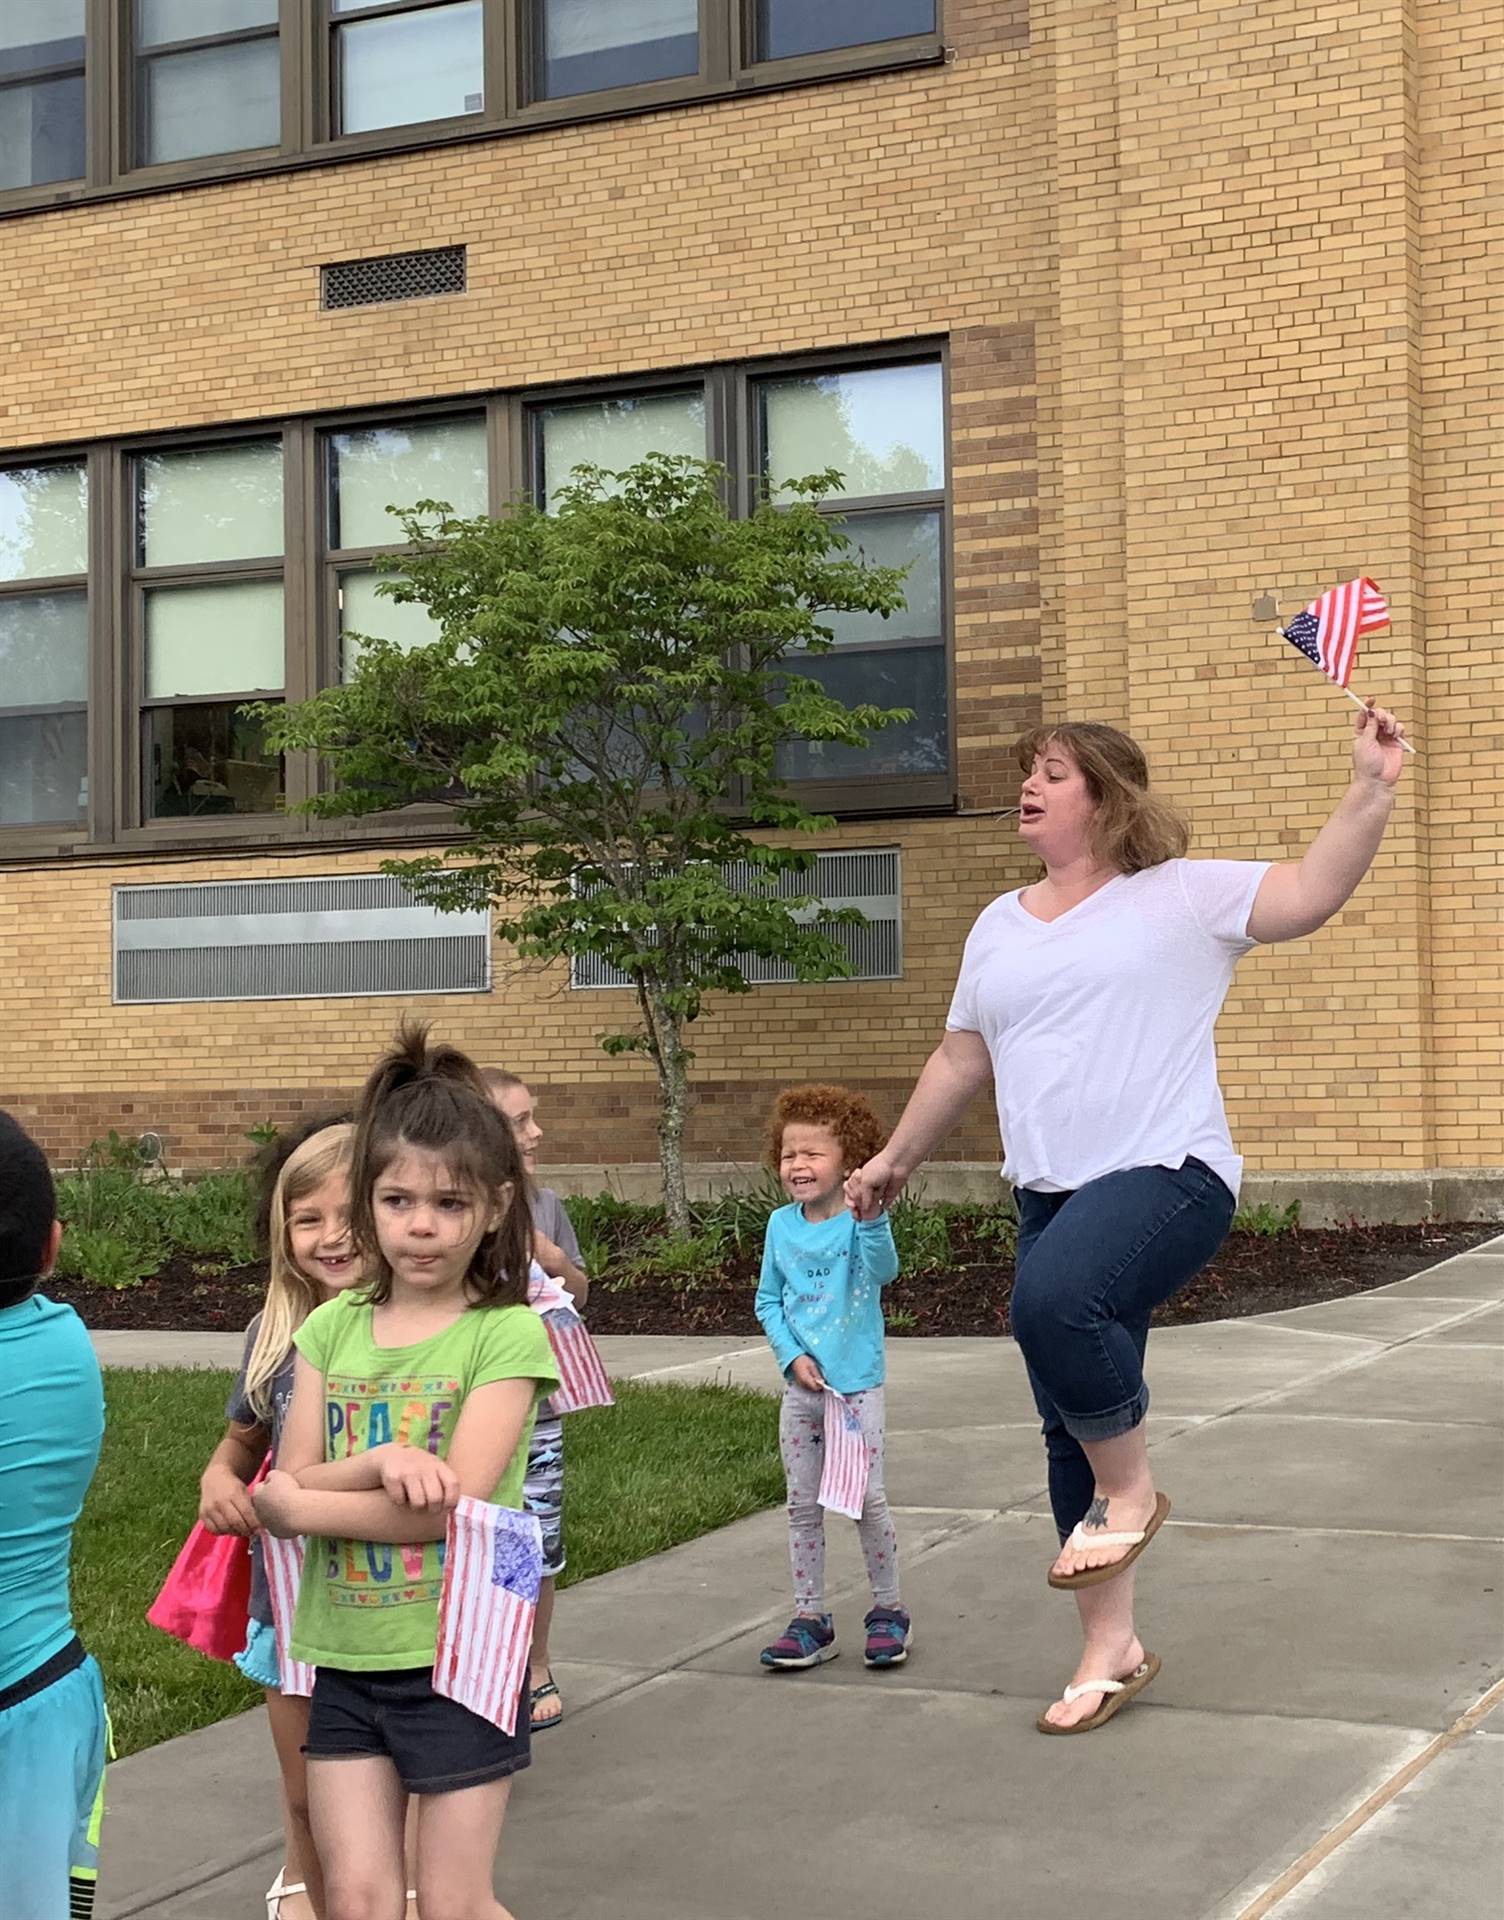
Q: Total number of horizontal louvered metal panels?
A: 2